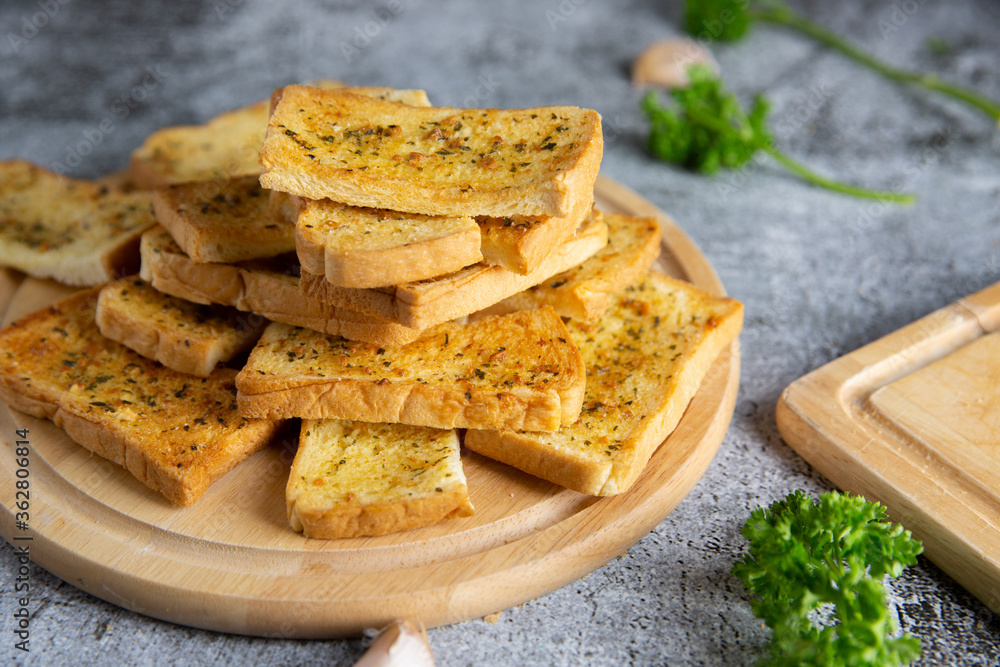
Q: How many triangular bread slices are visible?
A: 0